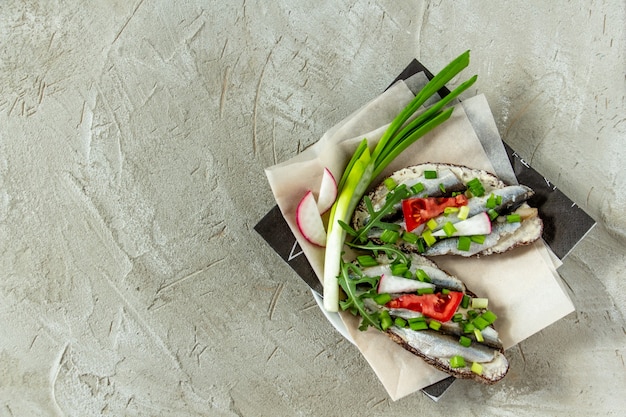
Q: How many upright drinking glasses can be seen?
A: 0